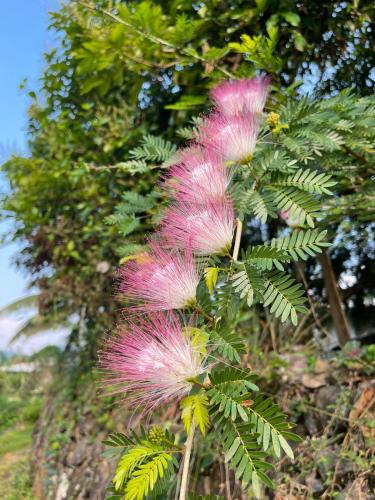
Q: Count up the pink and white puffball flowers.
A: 6